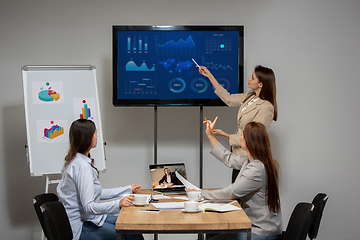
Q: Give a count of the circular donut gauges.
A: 3